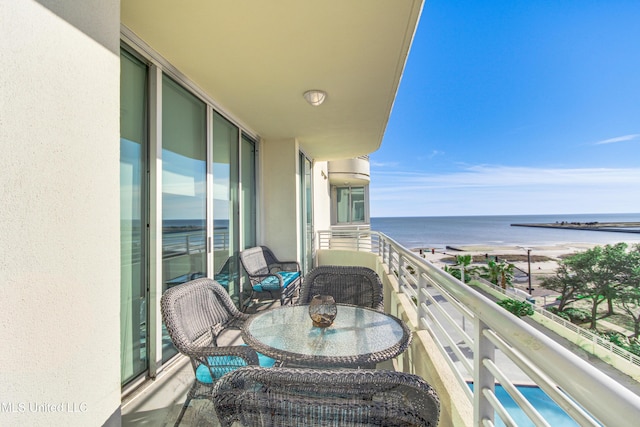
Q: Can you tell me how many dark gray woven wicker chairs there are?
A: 4